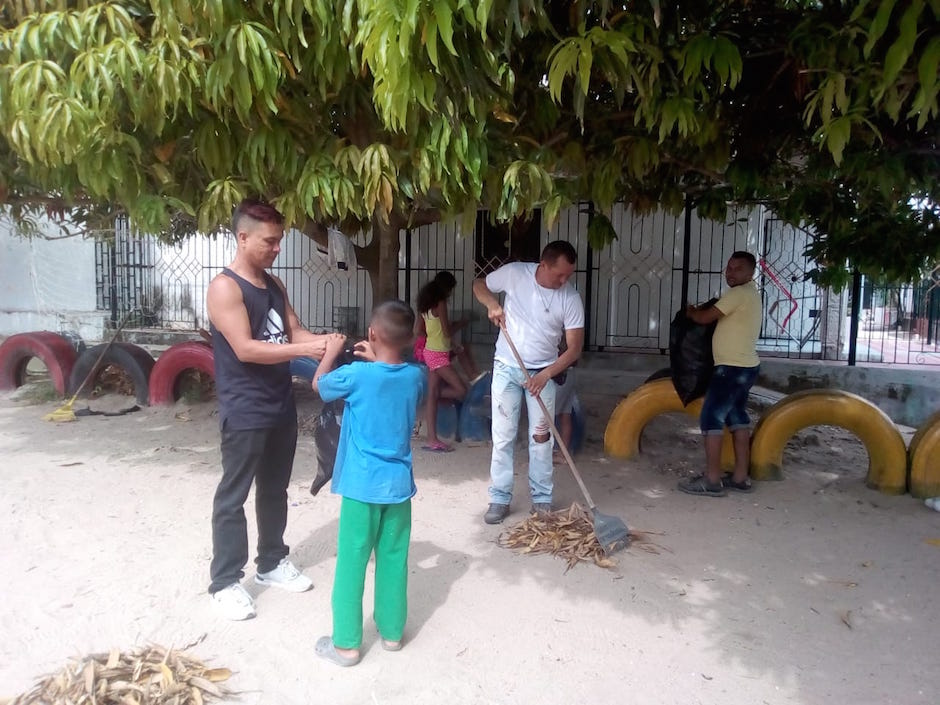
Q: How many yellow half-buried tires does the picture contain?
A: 3